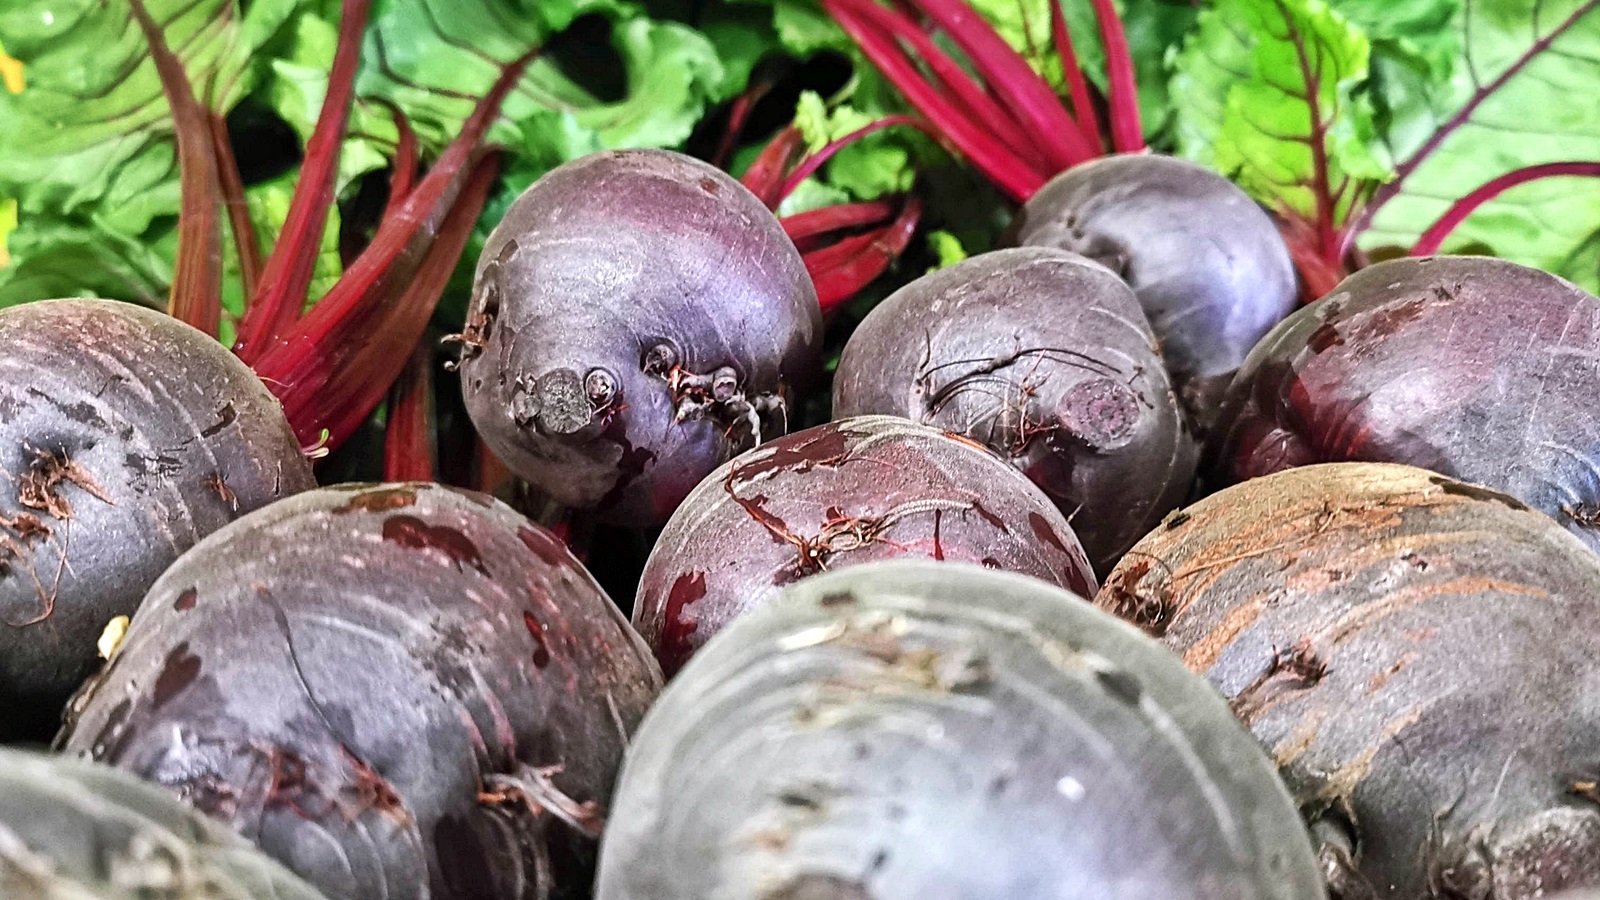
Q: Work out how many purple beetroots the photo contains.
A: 10